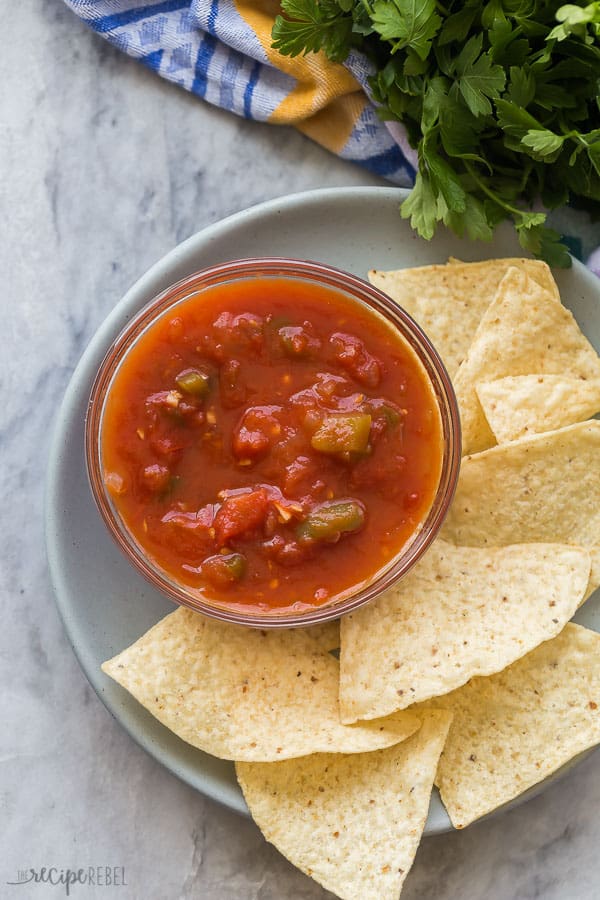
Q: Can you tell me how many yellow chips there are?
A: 8